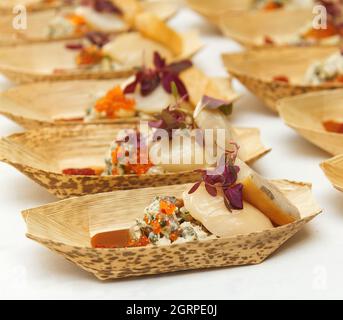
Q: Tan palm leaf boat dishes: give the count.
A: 11